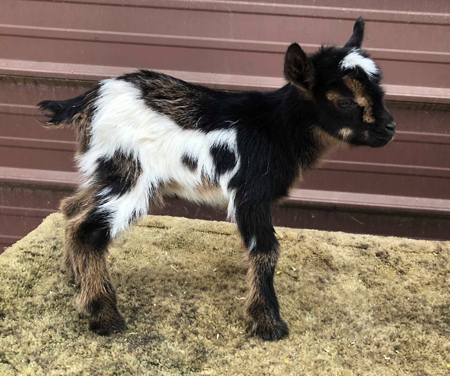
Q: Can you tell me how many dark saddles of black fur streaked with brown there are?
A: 1